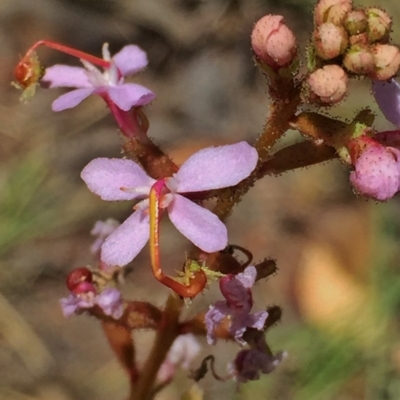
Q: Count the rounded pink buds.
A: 9